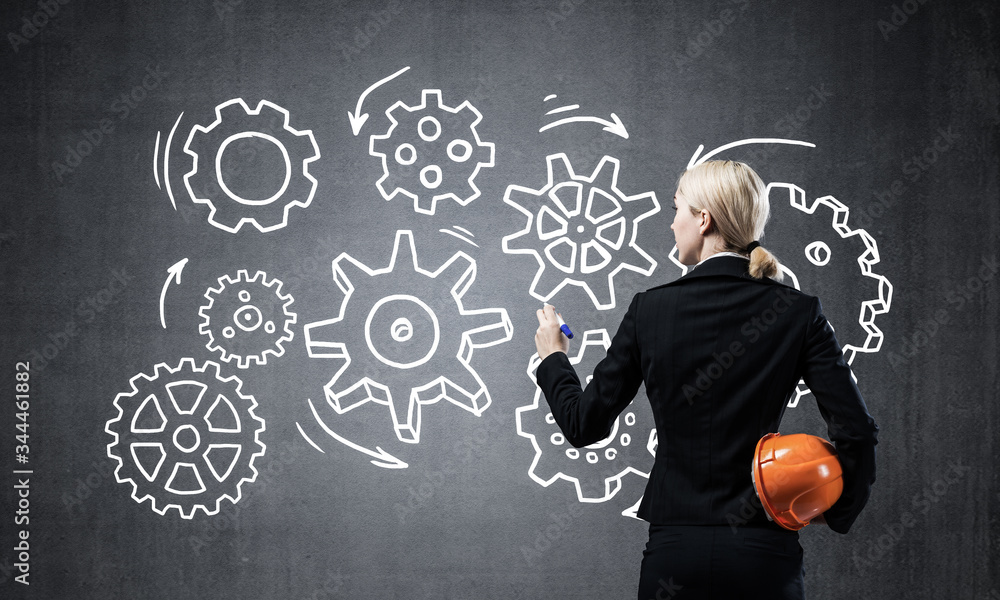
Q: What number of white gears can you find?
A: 8